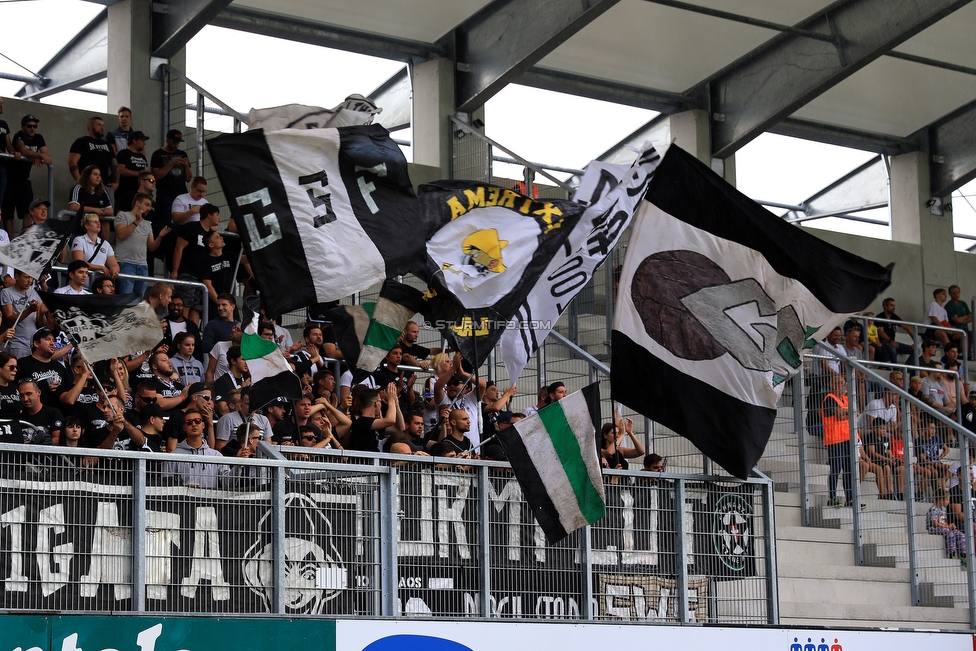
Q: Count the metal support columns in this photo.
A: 4